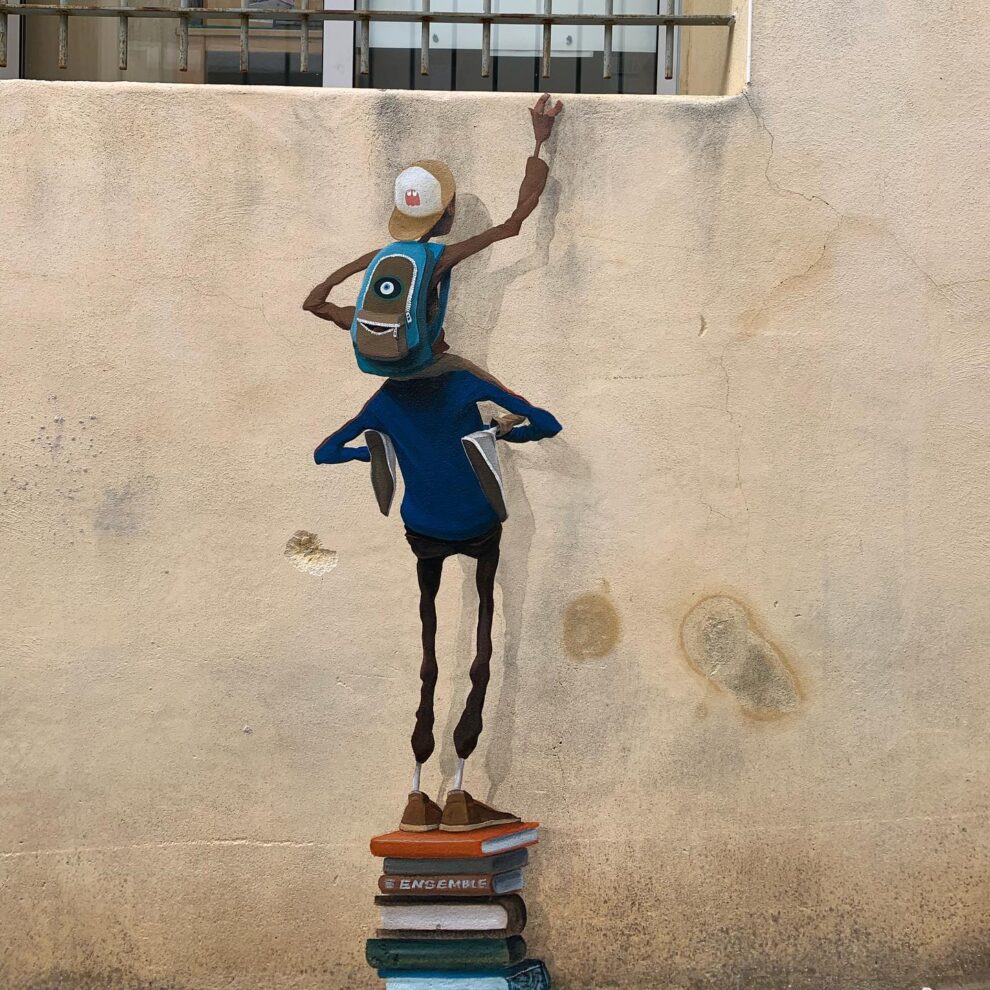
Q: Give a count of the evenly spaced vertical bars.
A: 12